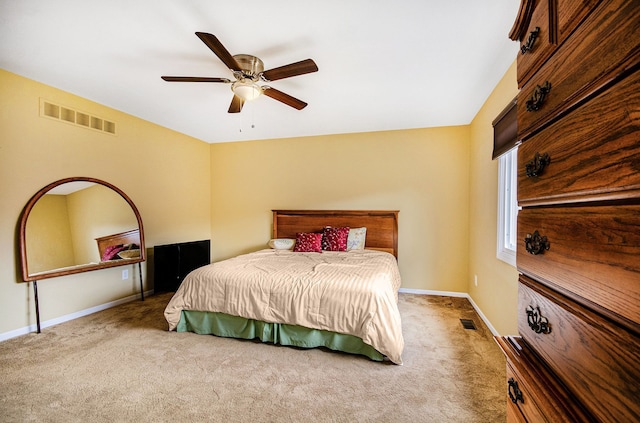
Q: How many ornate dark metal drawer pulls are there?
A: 6